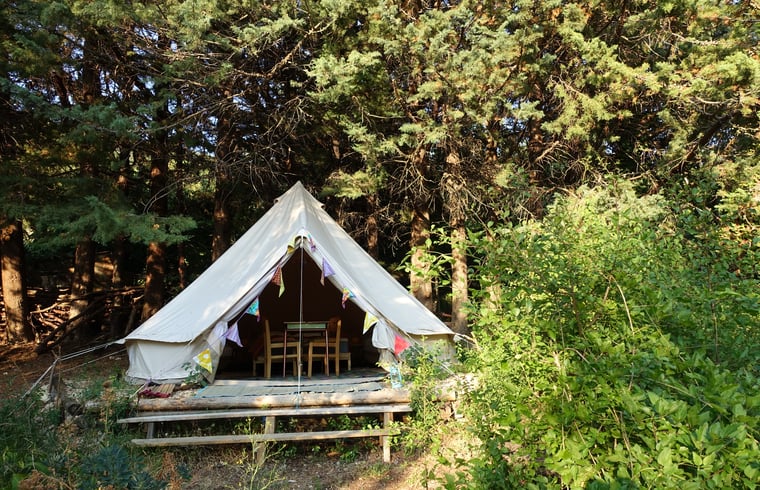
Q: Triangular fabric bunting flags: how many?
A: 10